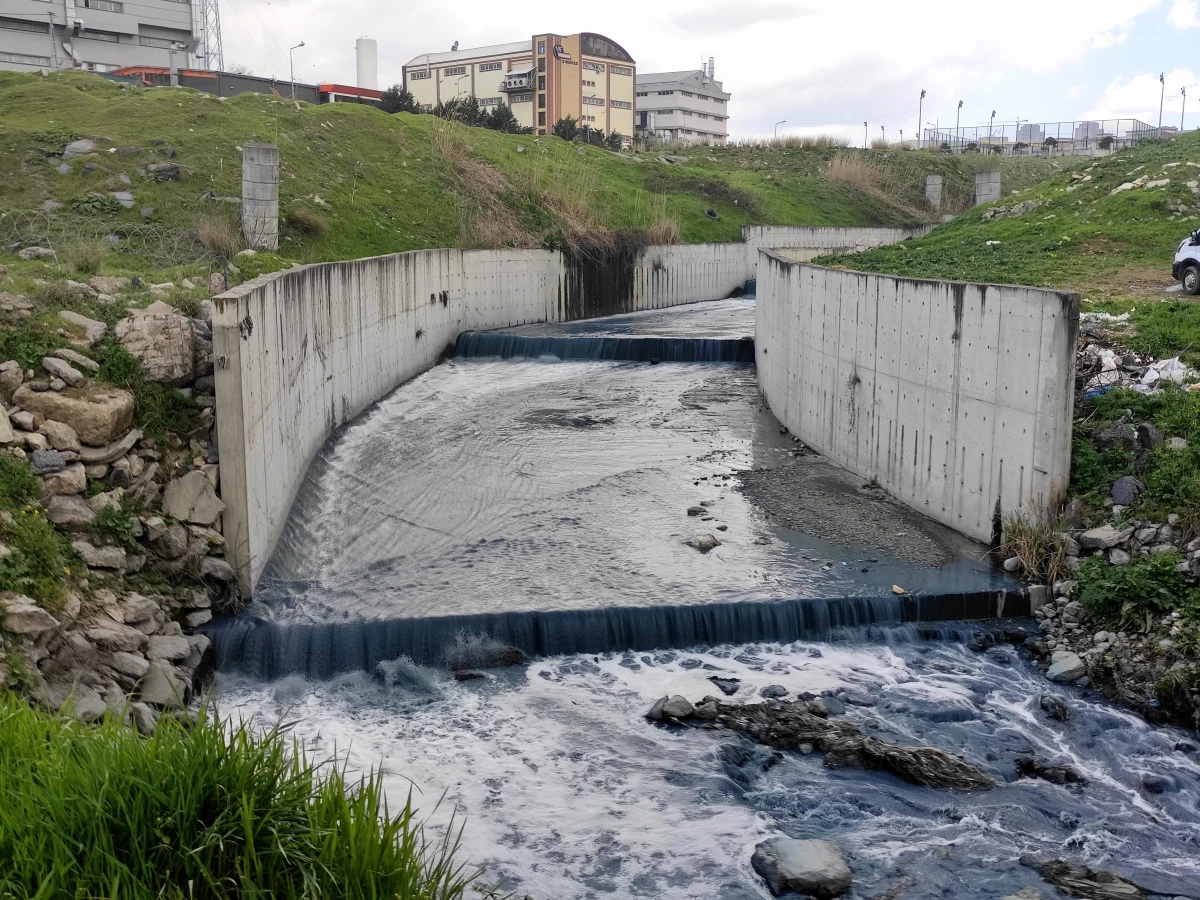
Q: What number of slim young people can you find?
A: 0